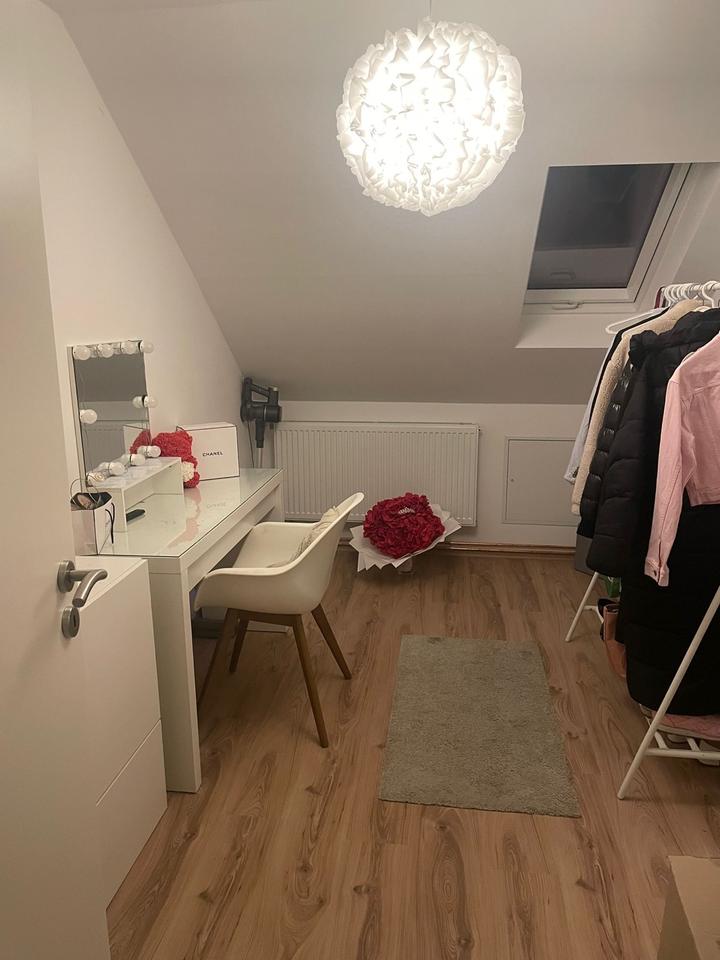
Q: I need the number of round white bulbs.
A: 10